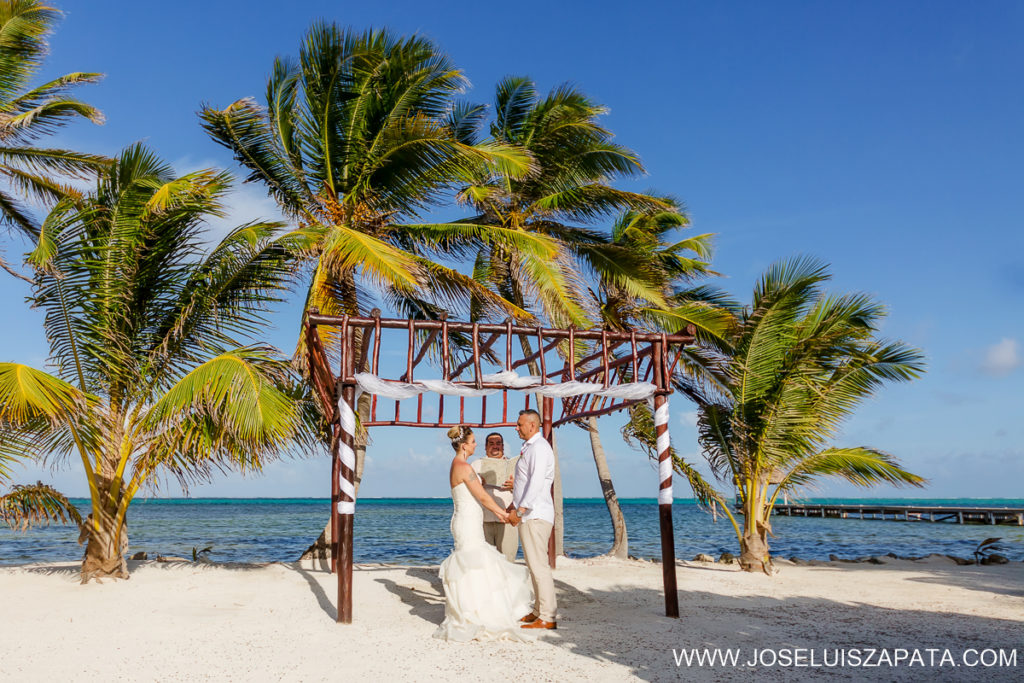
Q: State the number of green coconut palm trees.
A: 6